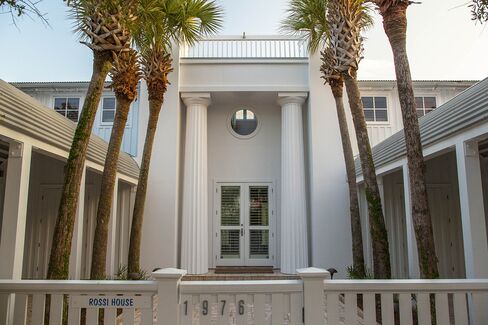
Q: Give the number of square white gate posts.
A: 2